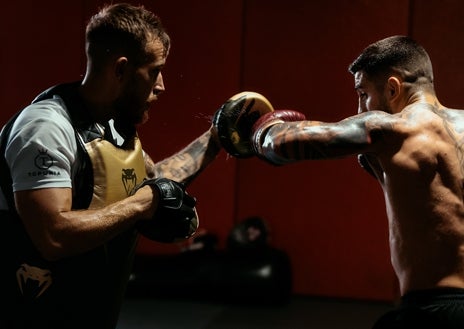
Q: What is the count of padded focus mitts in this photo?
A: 2